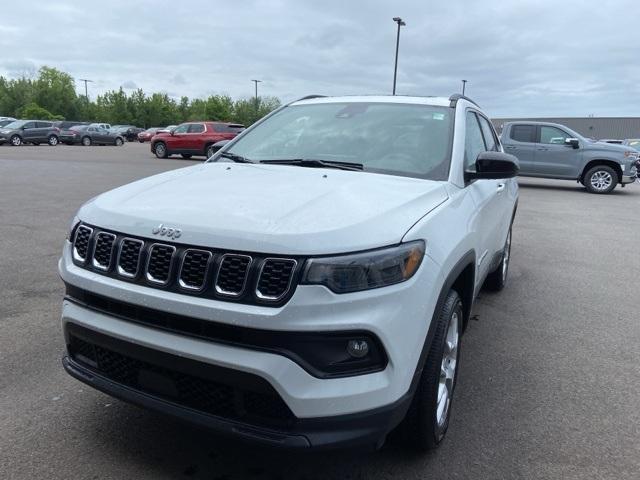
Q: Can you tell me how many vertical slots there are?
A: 7